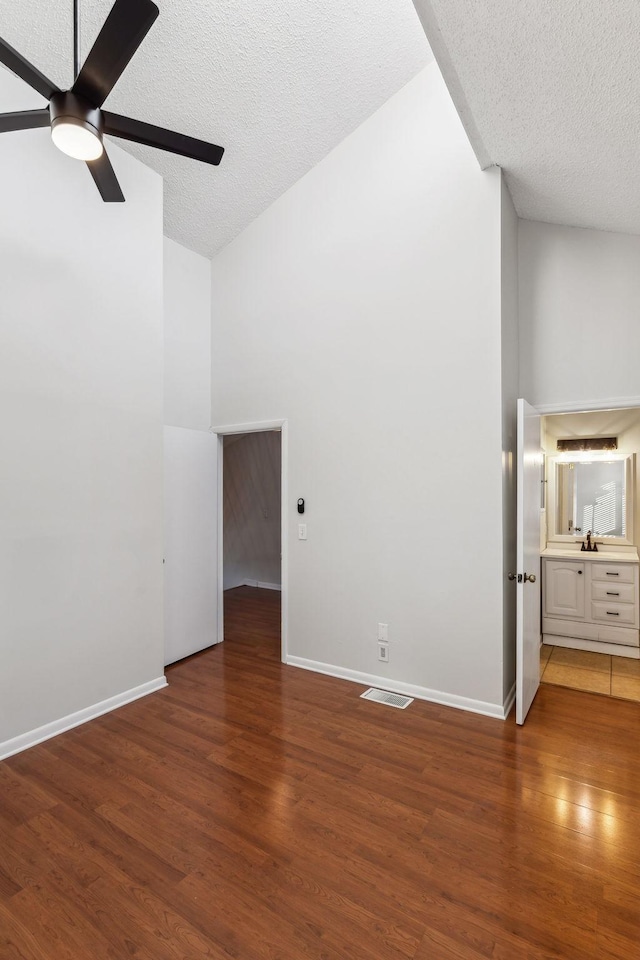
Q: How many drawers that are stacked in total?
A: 3